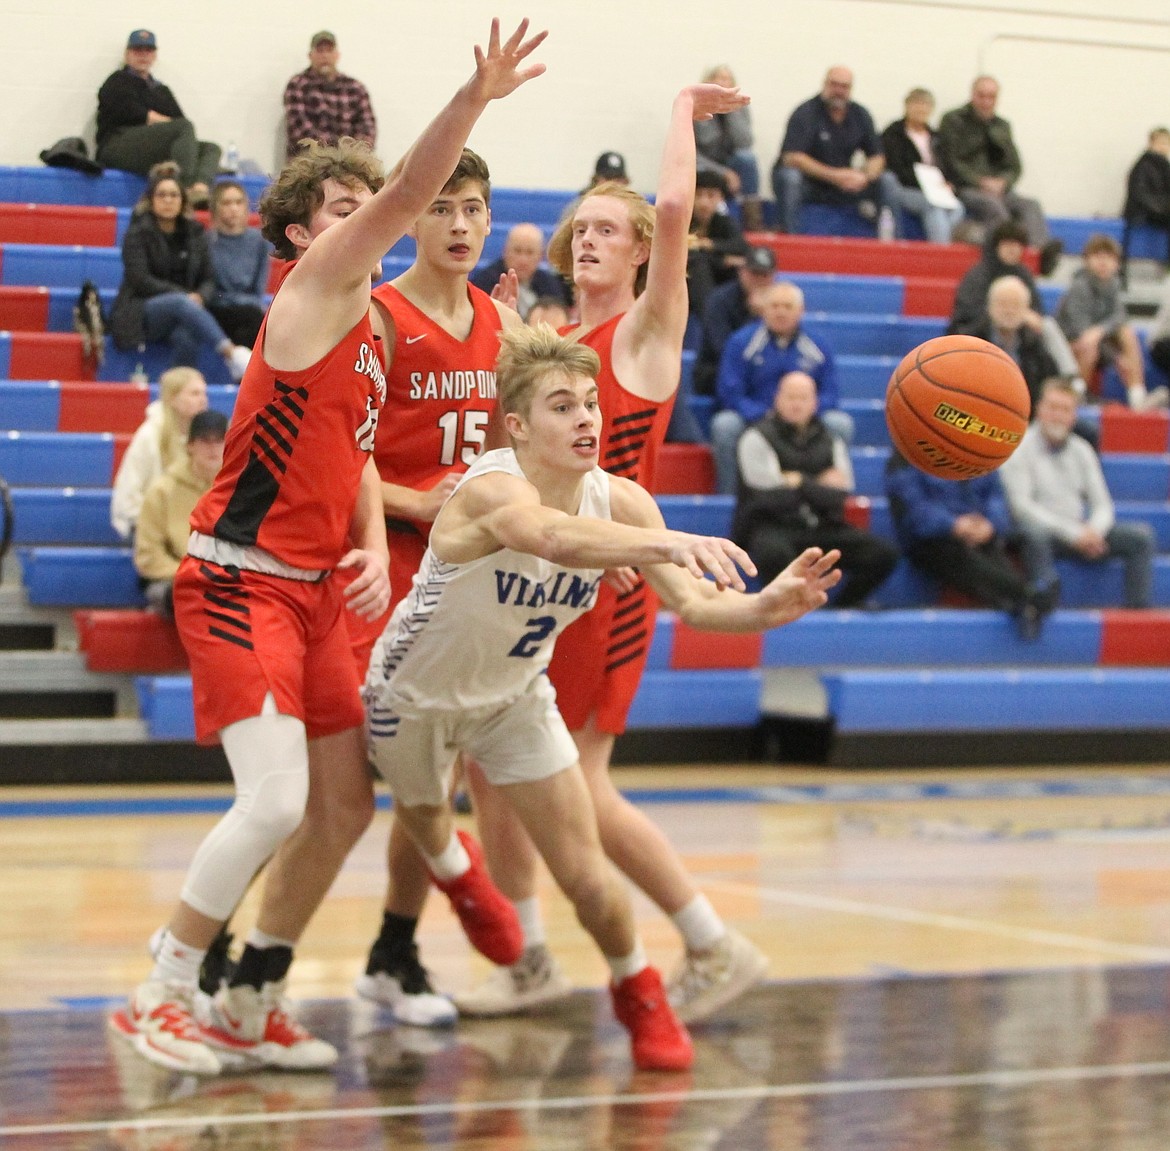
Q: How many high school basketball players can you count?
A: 4